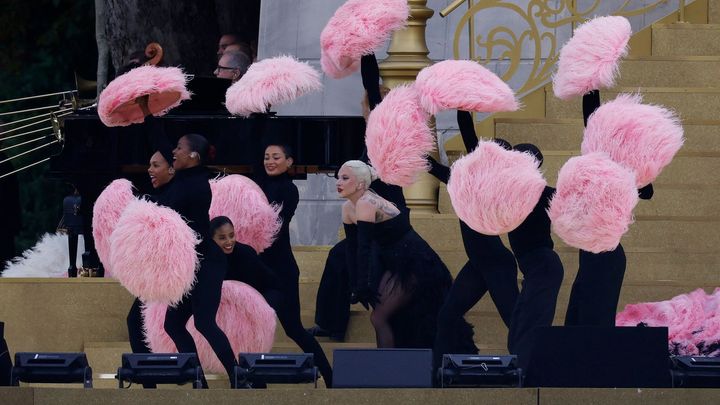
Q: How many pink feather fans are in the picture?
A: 13